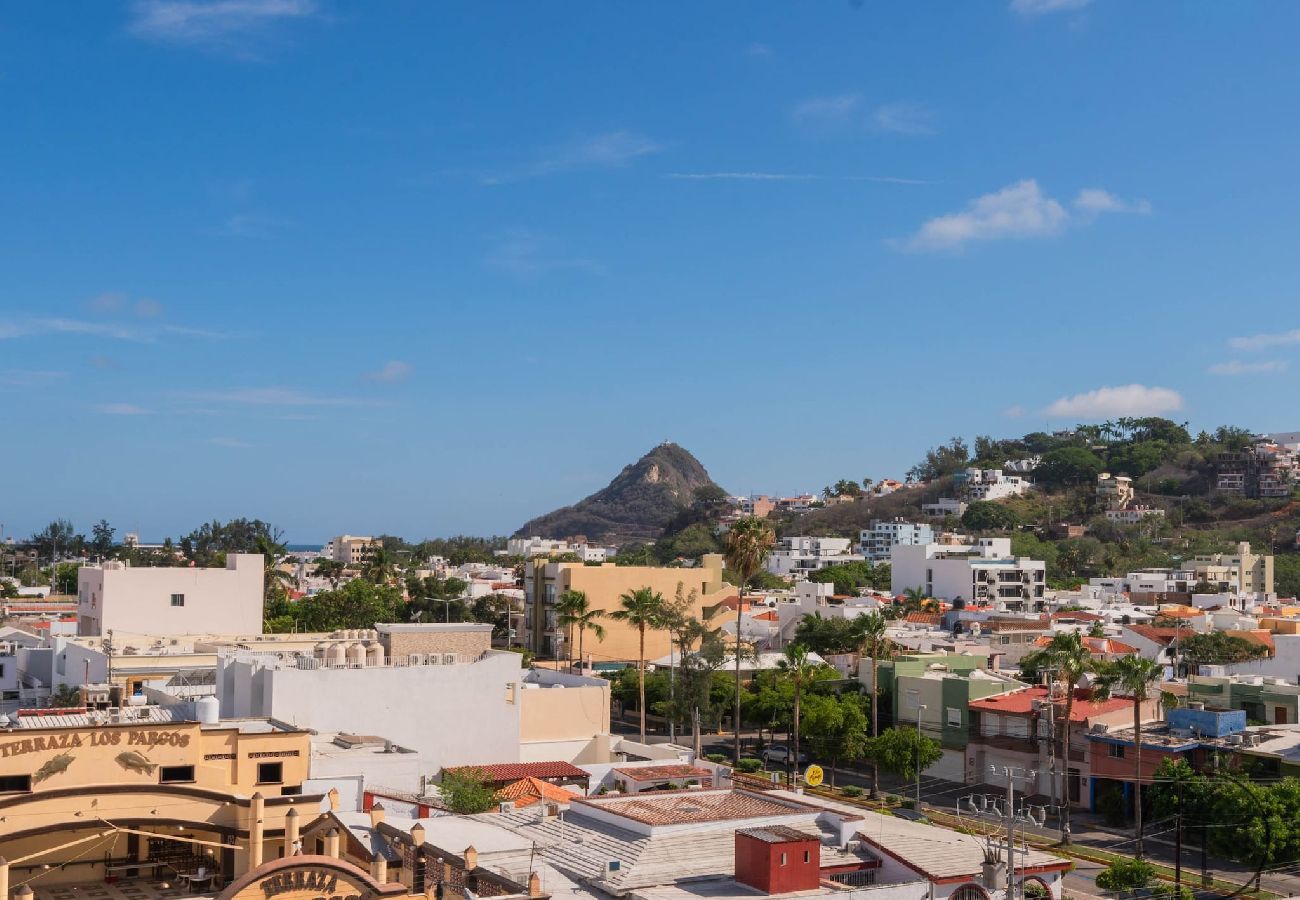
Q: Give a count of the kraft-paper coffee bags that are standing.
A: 0